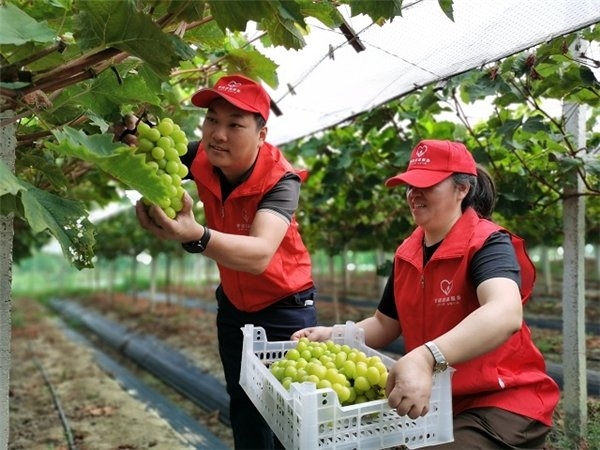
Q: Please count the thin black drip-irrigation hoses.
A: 1